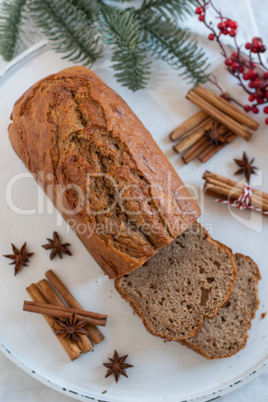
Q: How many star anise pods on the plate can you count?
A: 6